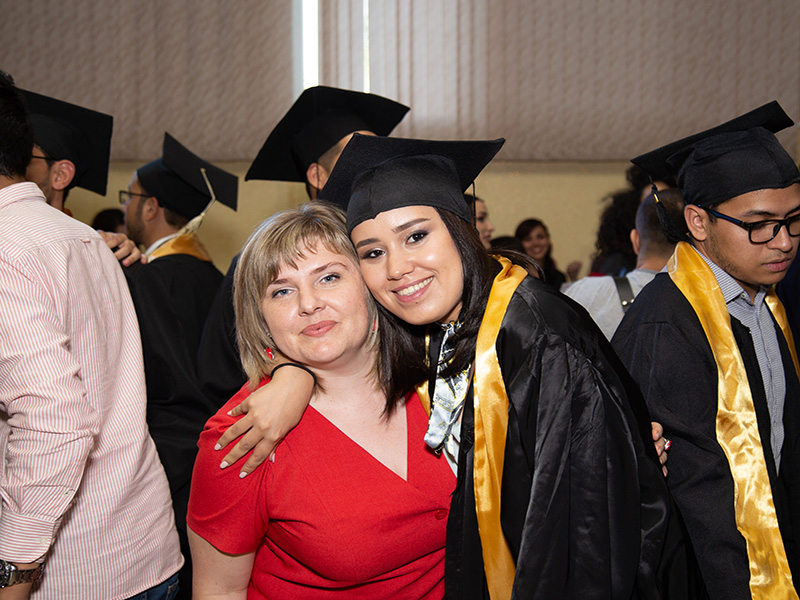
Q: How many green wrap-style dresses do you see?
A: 0